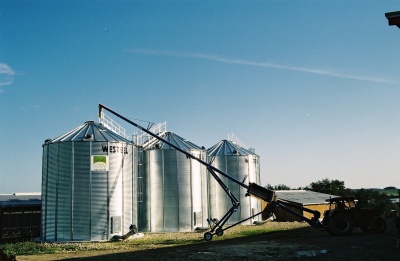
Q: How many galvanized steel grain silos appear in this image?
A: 3